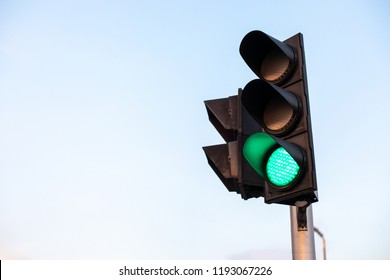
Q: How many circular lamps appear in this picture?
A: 3